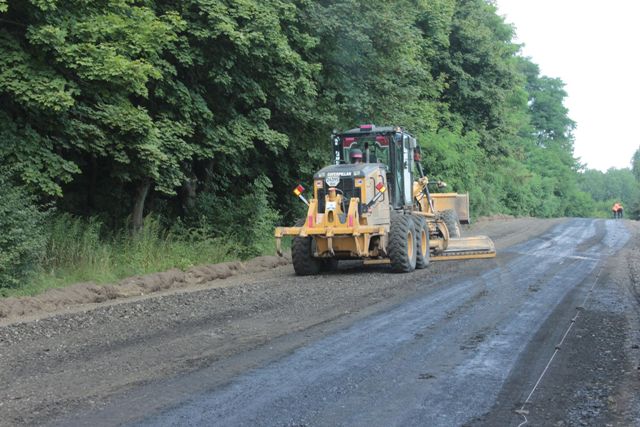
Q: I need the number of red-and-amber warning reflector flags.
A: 2